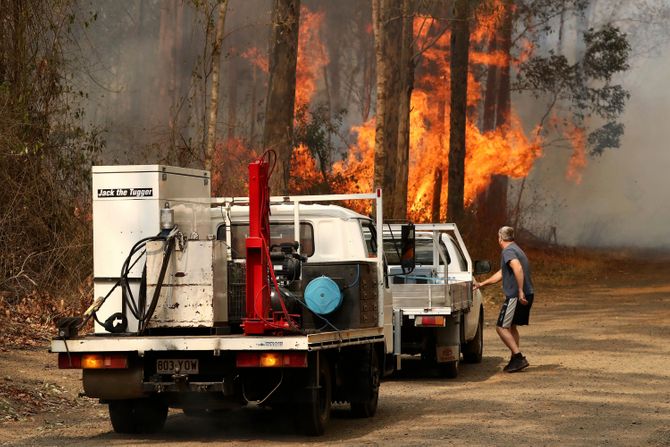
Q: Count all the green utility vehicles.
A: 0